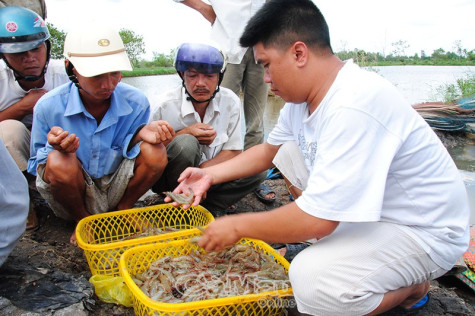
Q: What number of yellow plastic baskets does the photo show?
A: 2